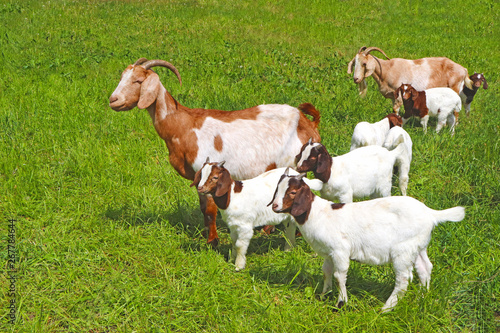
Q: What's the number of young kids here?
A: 7